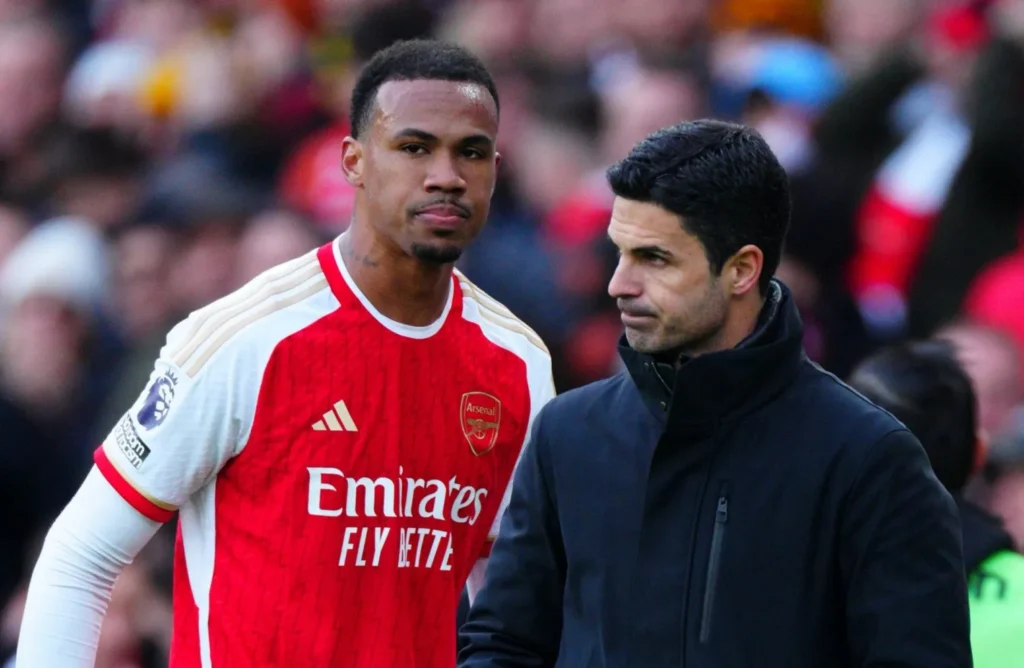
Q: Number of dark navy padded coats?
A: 1